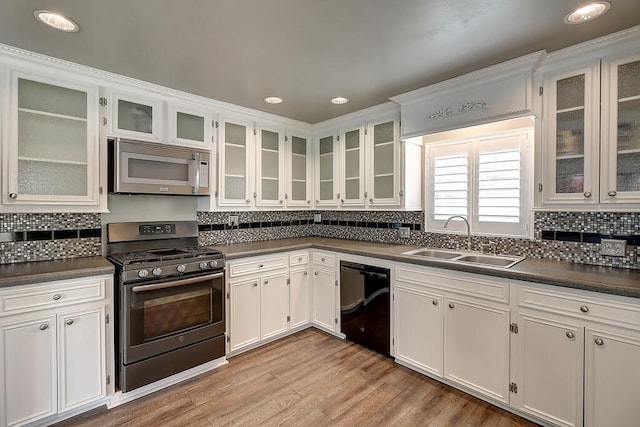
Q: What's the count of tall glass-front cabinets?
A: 9